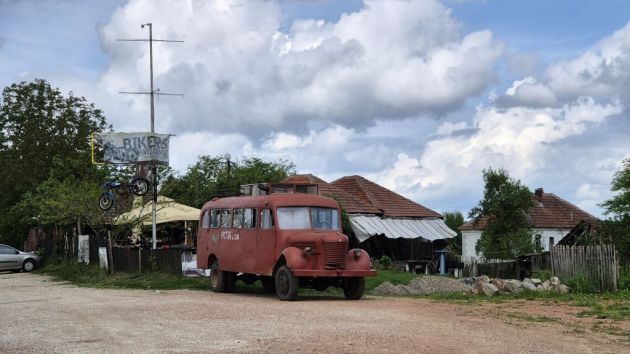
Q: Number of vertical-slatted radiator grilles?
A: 0